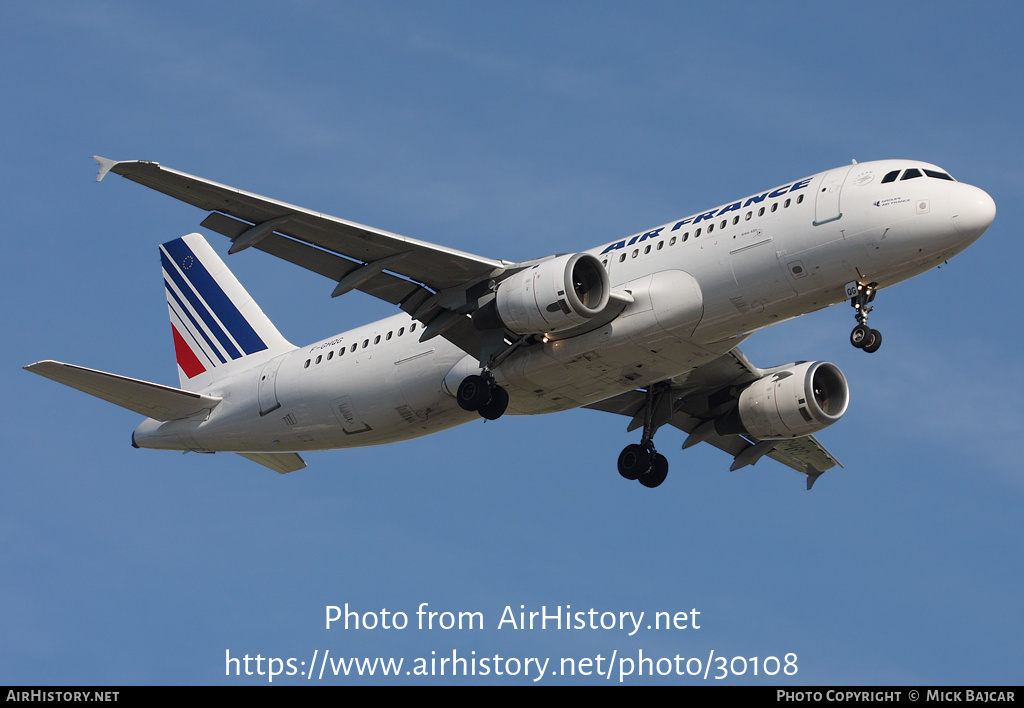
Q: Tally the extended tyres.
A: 6